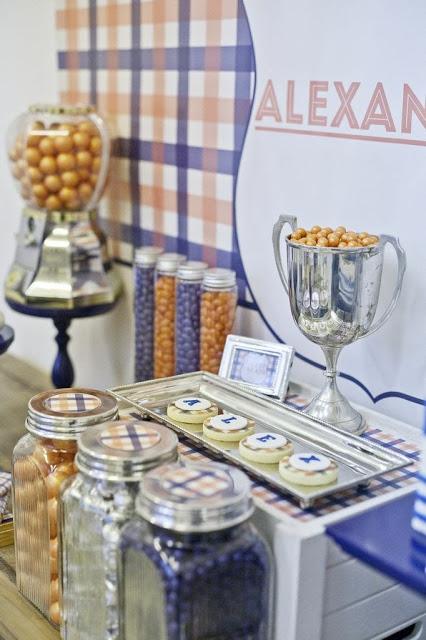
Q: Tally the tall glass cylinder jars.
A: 4